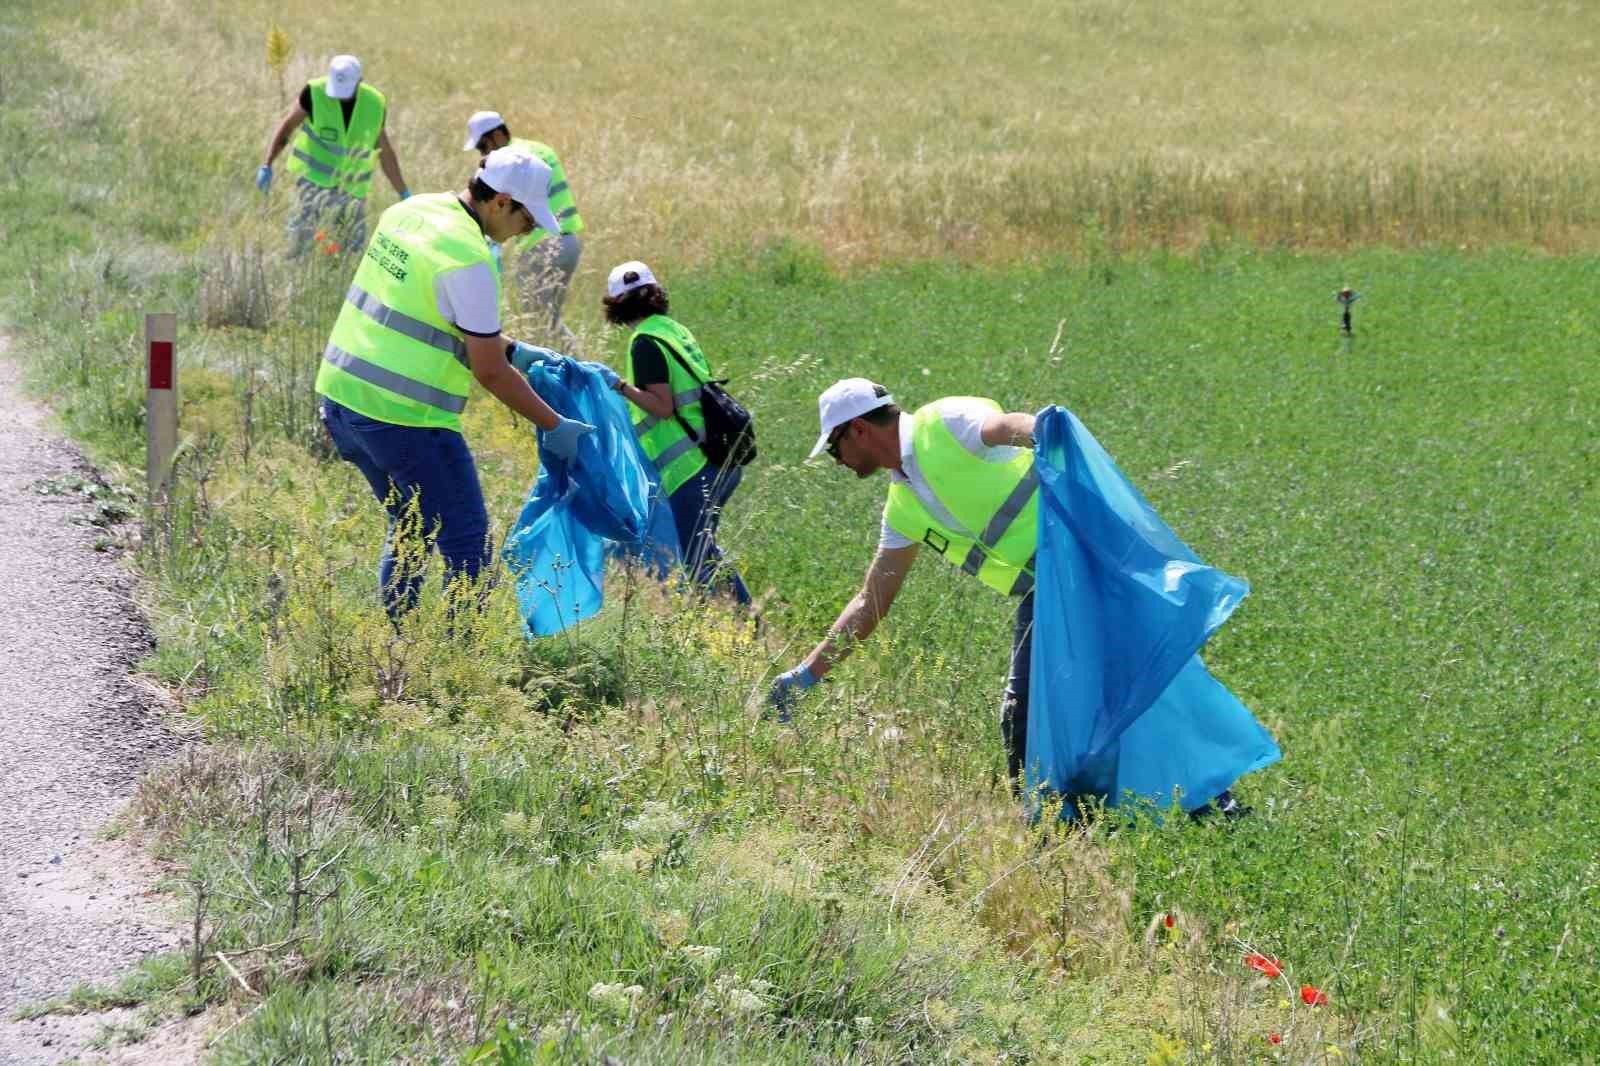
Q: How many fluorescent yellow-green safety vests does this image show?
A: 5